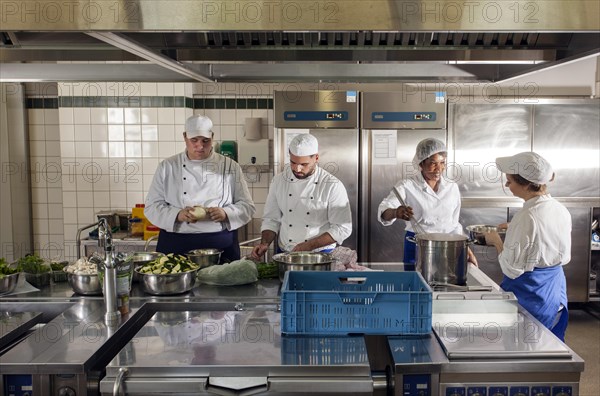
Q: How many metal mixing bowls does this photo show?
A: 7